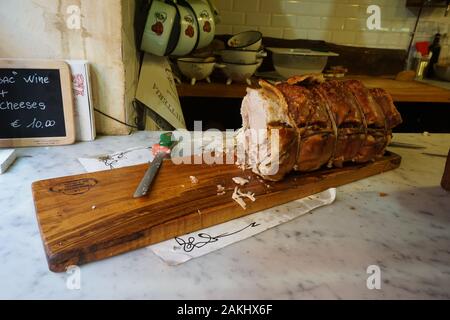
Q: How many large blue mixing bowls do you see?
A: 0